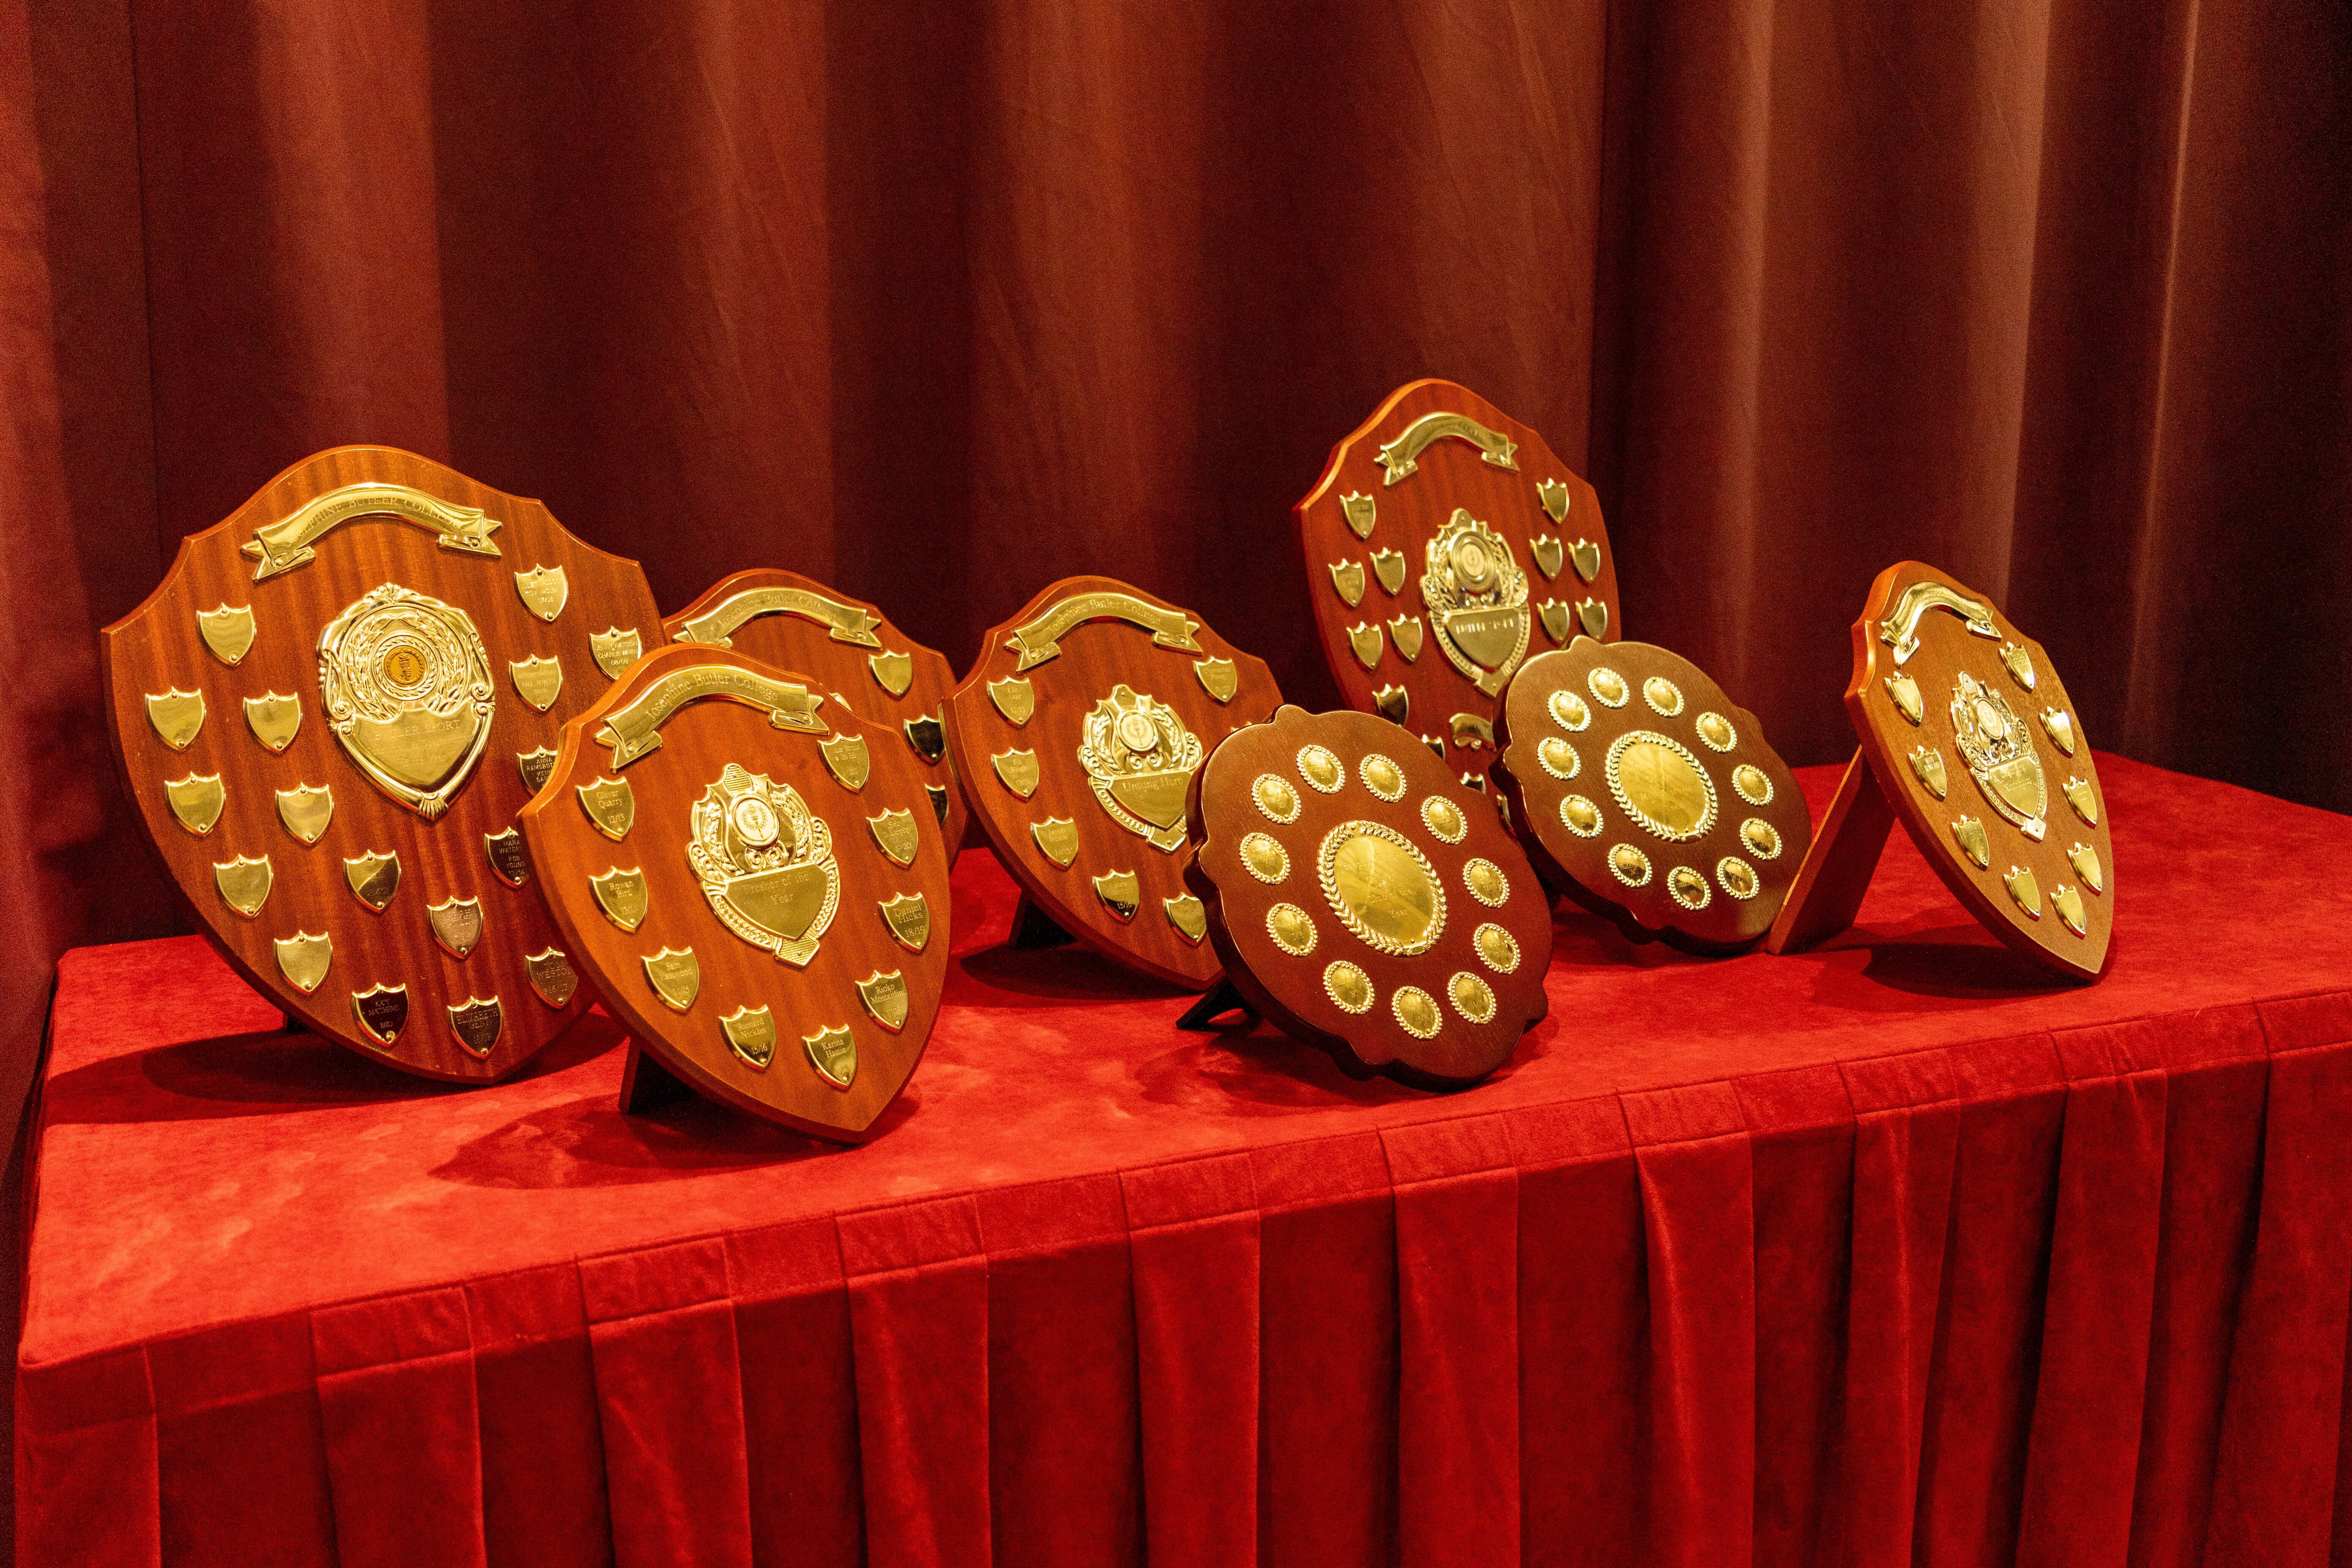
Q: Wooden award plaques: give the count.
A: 8